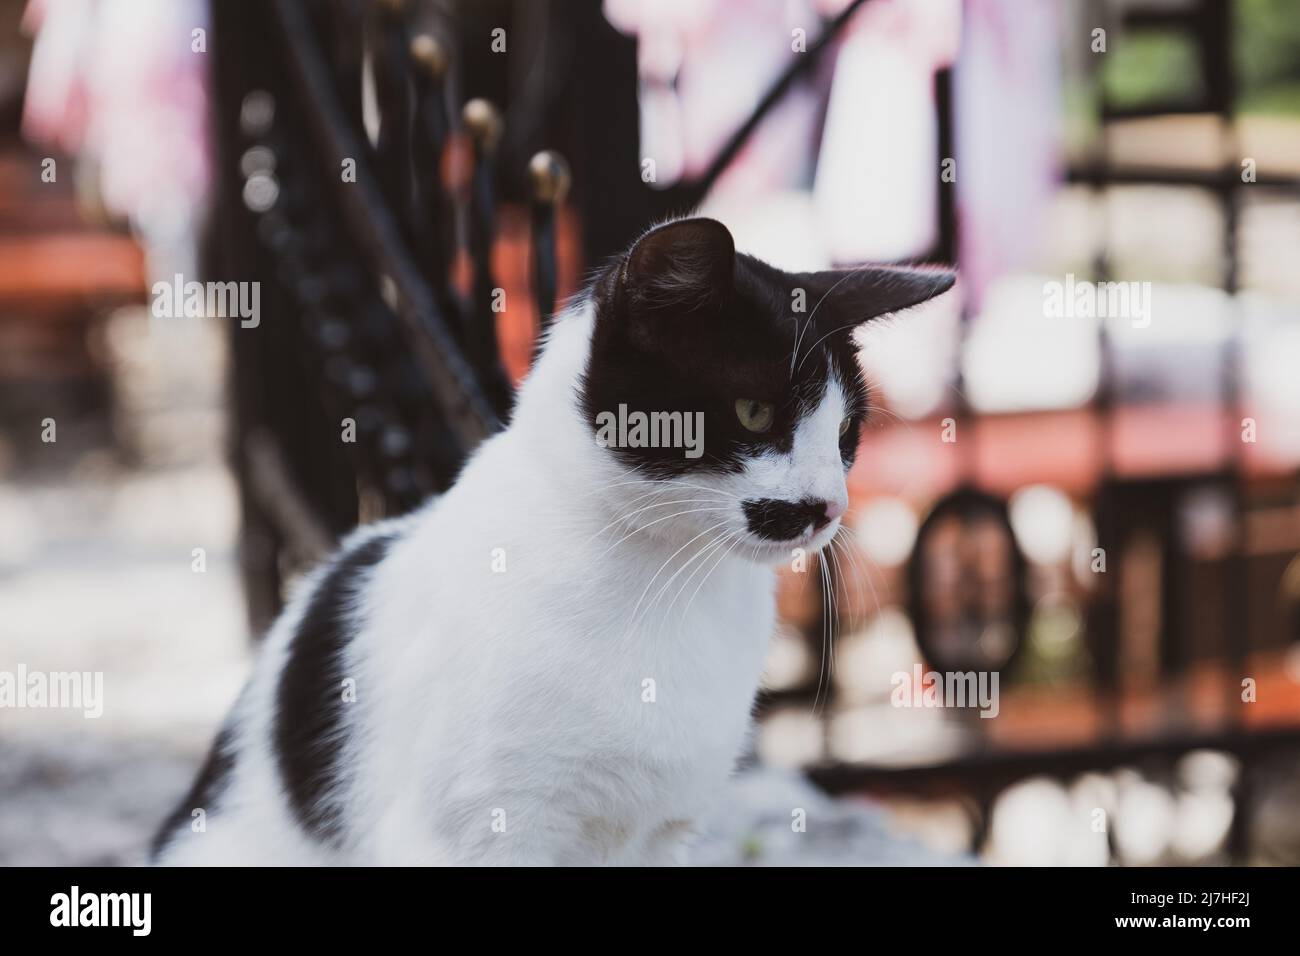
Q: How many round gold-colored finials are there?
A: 3